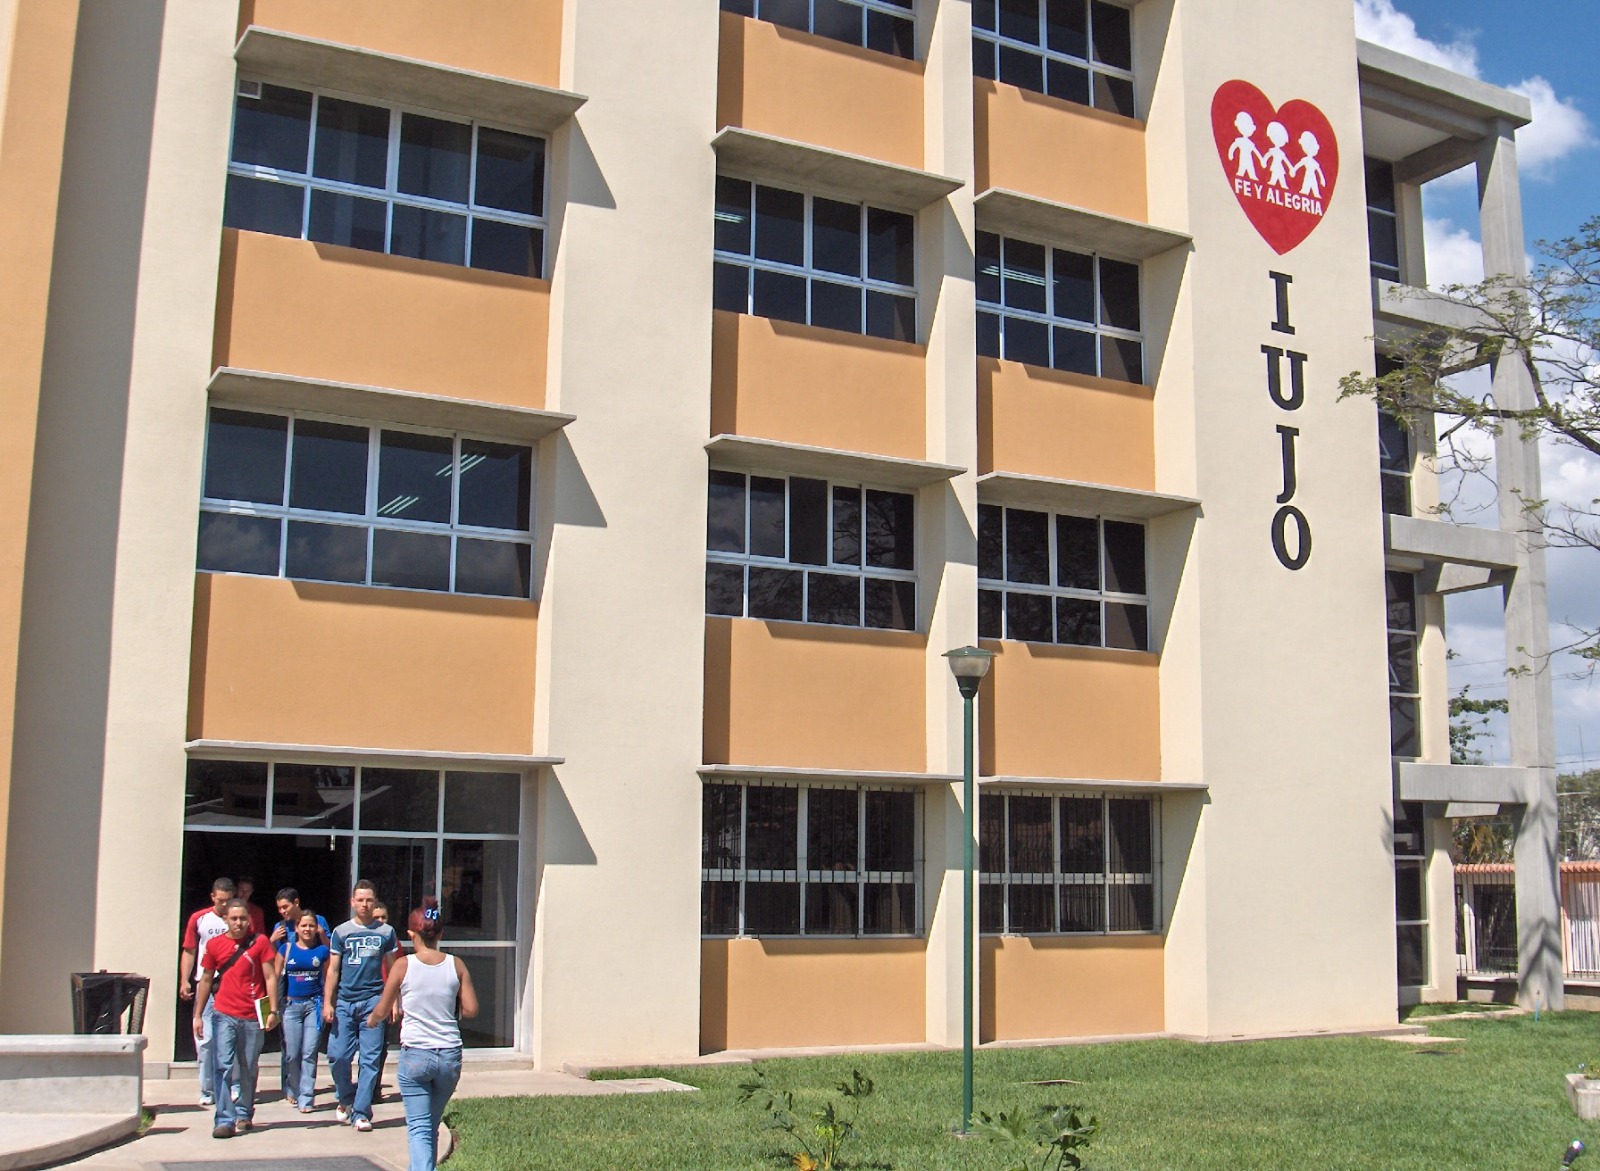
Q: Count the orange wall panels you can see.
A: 11